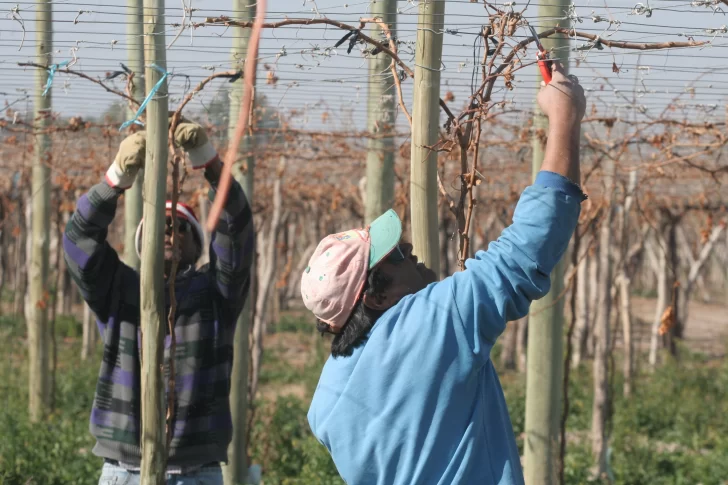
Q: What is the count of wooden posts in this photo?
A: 7